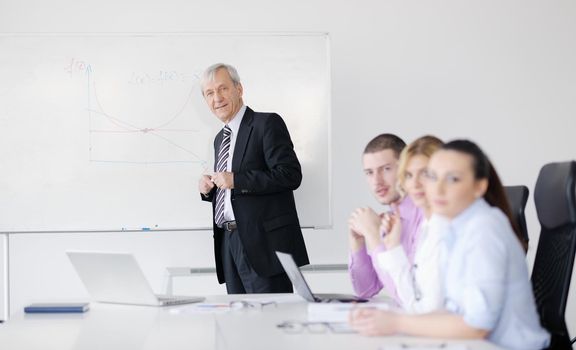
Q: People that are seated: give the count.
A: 3